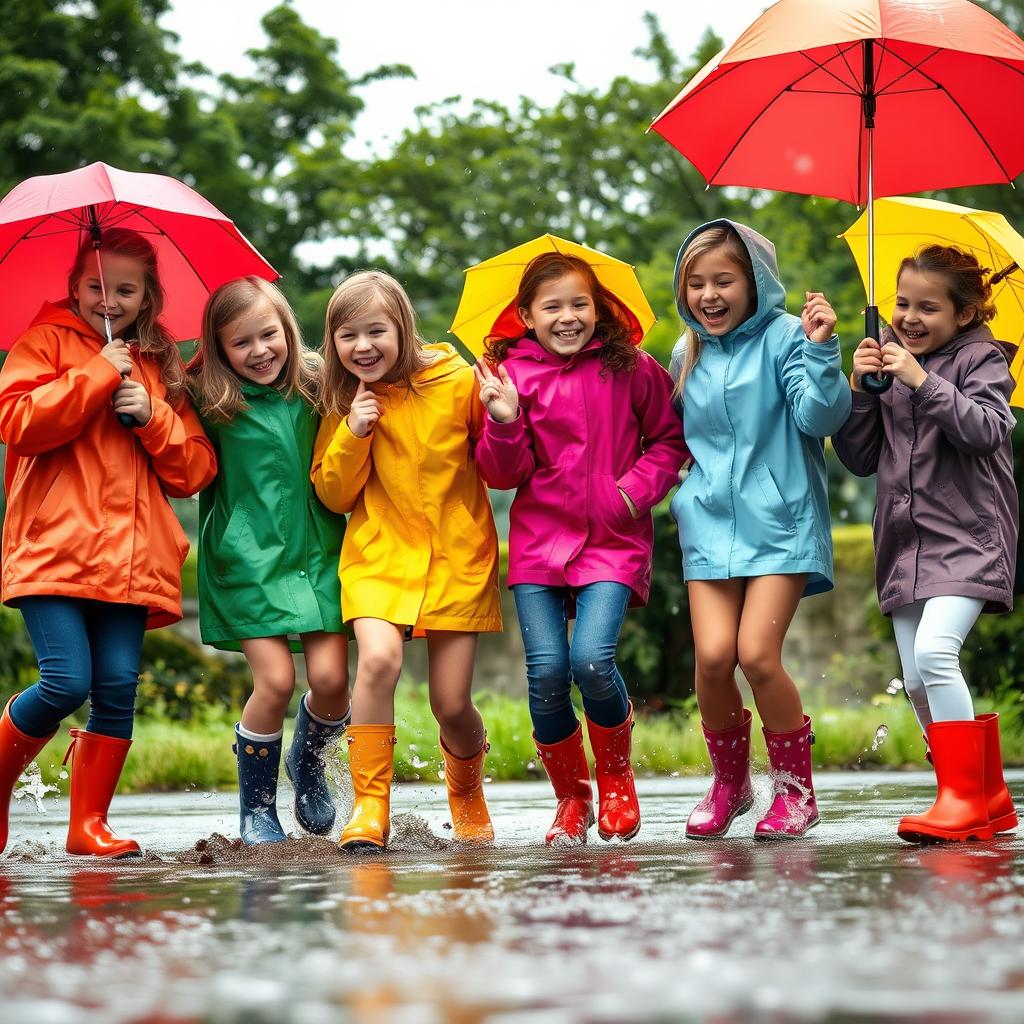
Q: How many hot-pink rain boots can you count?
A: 2